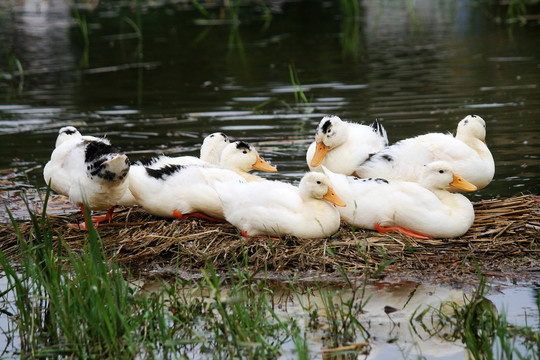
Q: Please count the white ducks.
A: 7